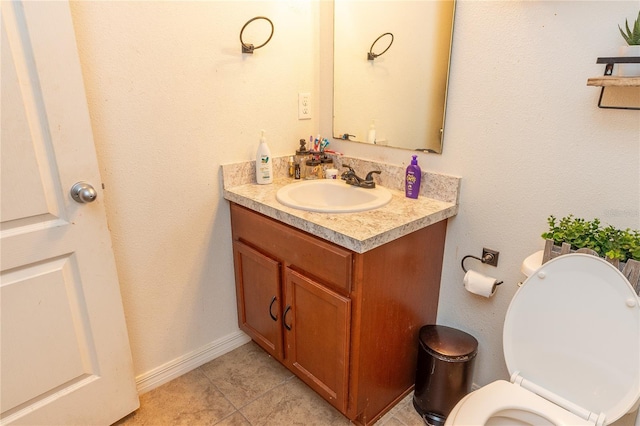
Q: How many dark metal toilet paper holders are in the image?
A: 1